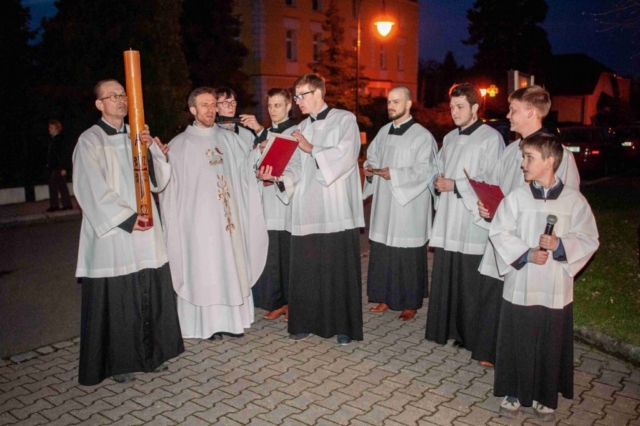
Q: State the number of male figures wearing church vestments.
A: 9